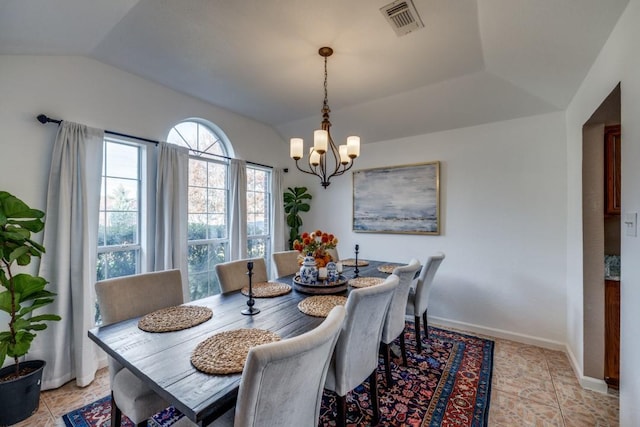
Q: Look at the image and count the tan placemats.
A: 7